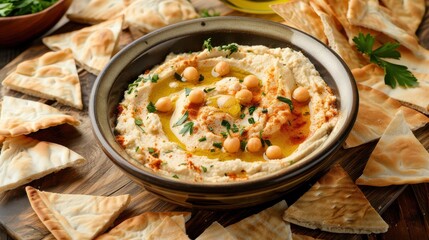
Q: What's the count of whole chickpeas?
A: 10